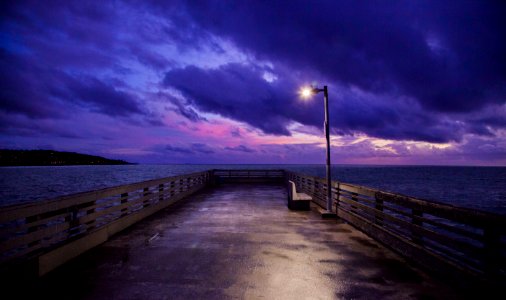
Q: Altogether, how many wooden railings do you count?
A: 3